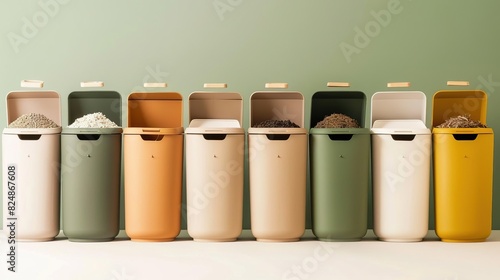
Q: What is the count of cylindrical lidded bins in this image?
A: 8